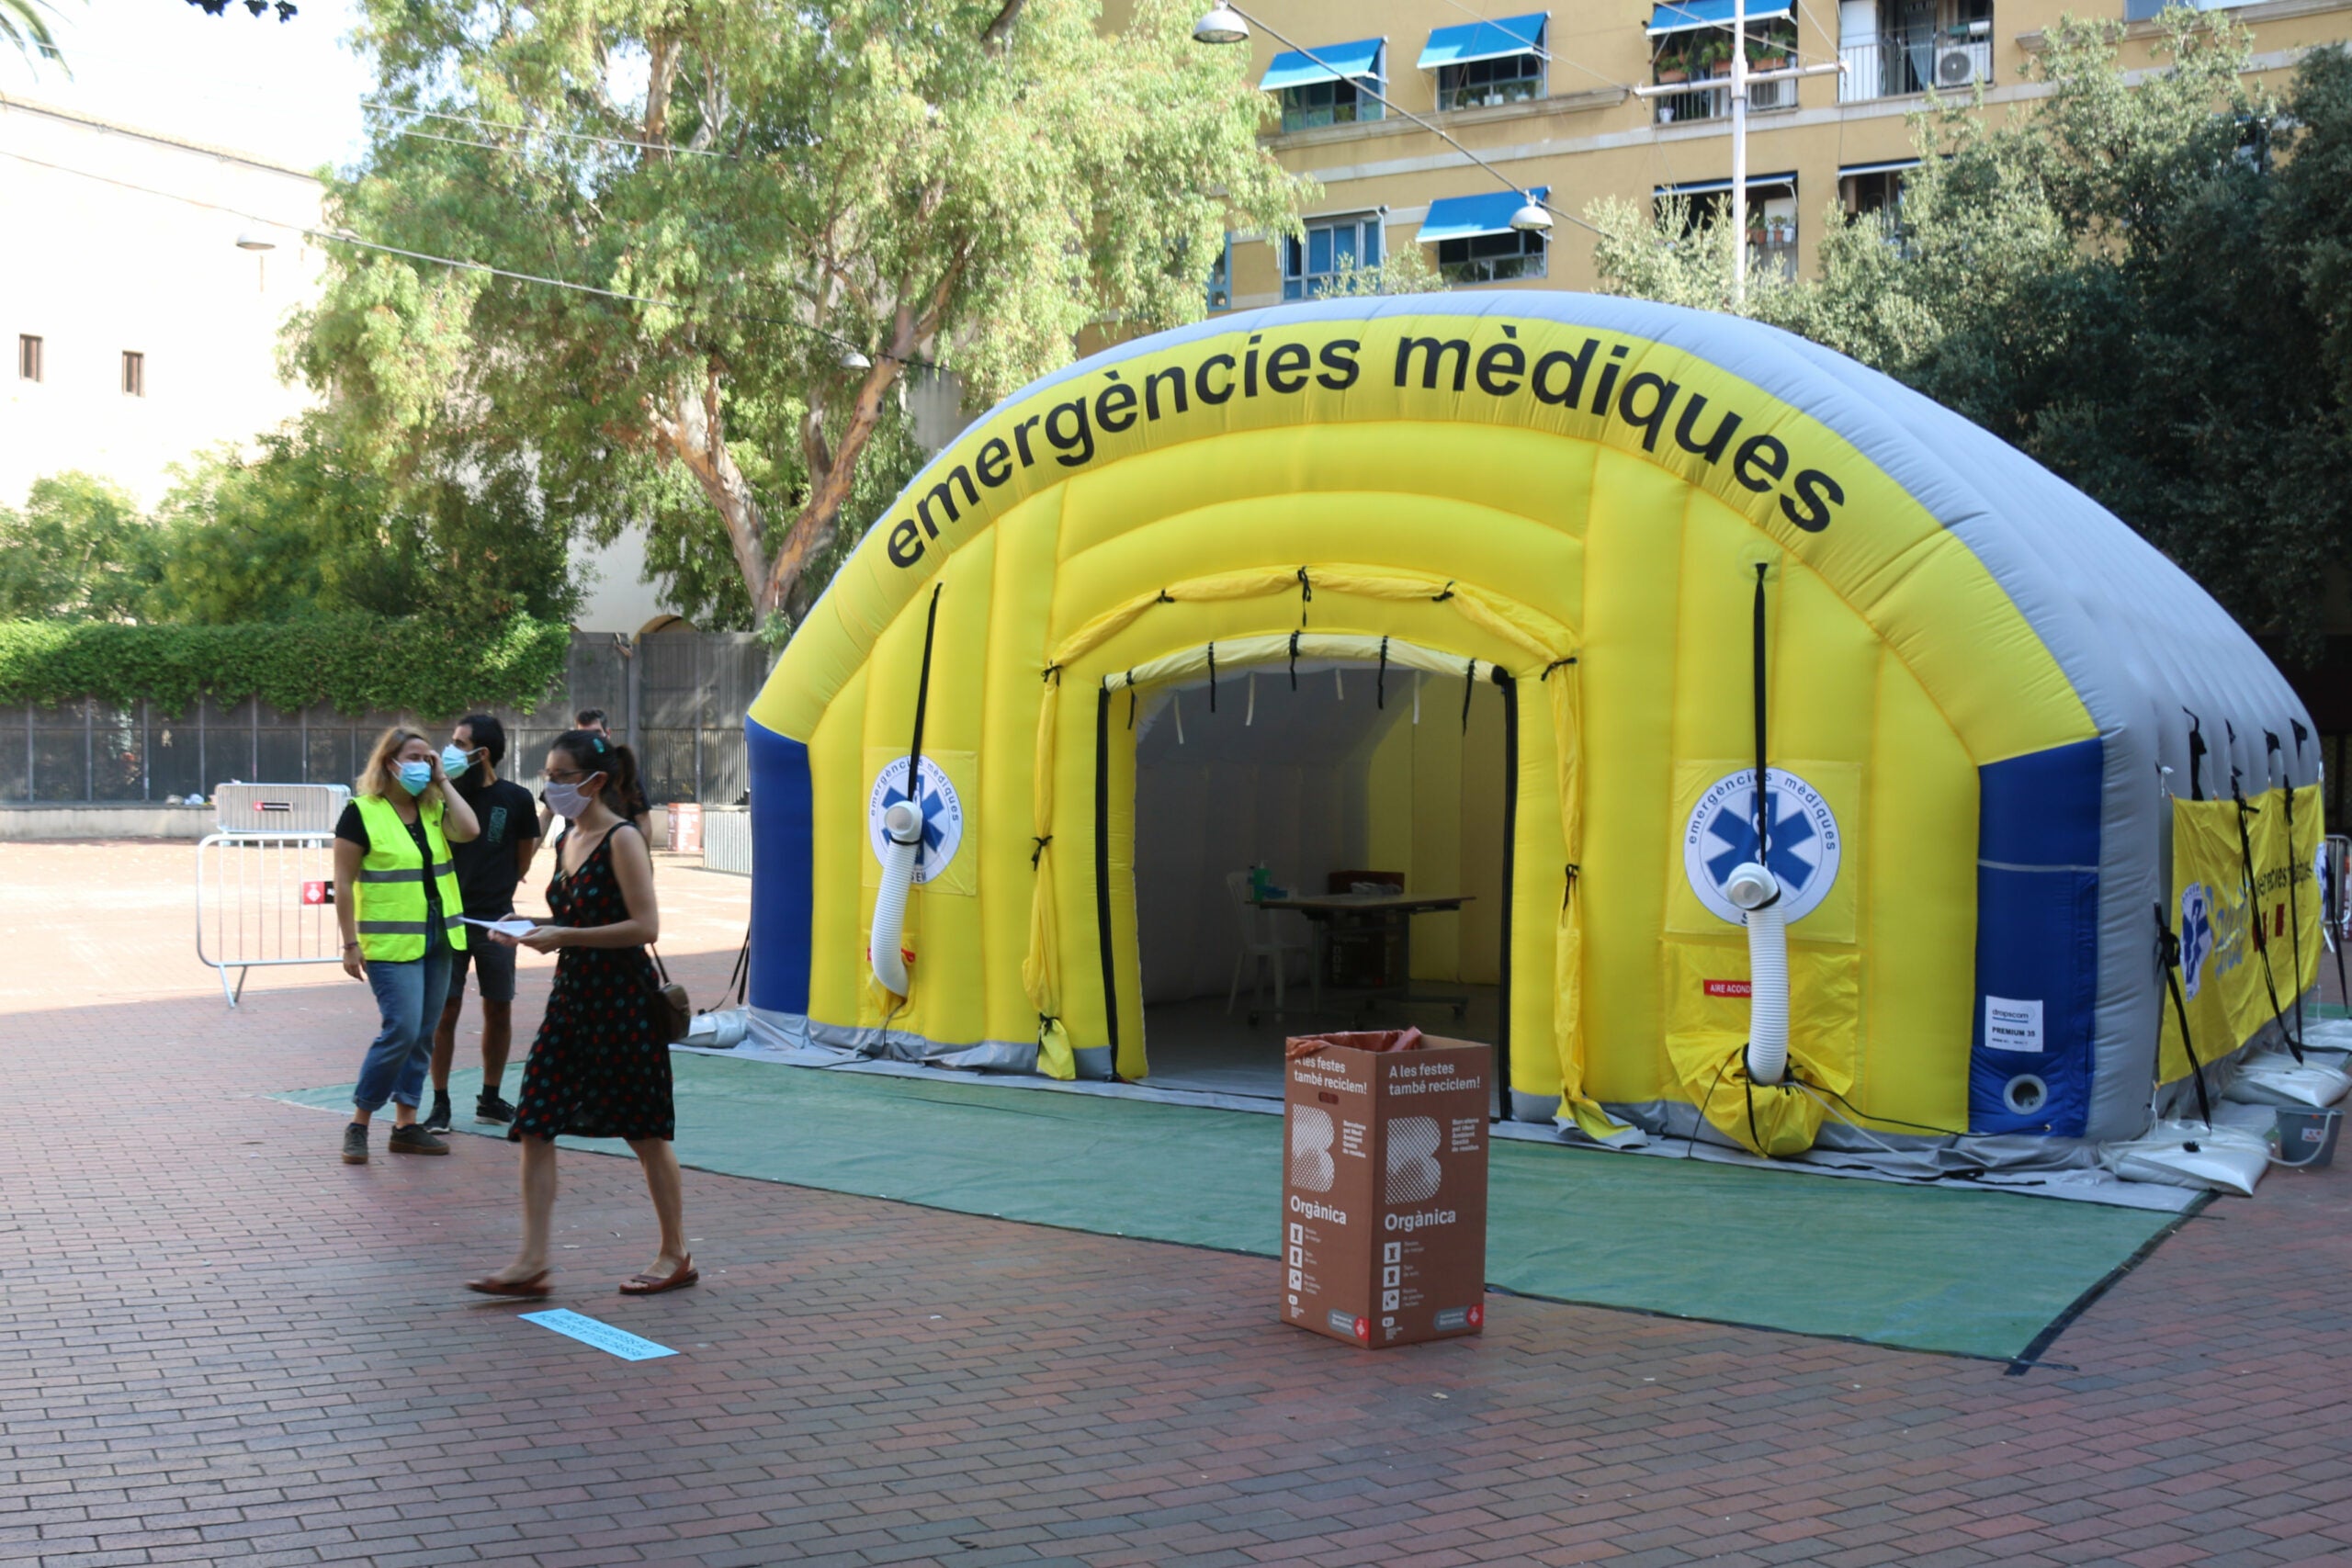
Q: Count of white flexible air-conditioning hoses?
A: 2